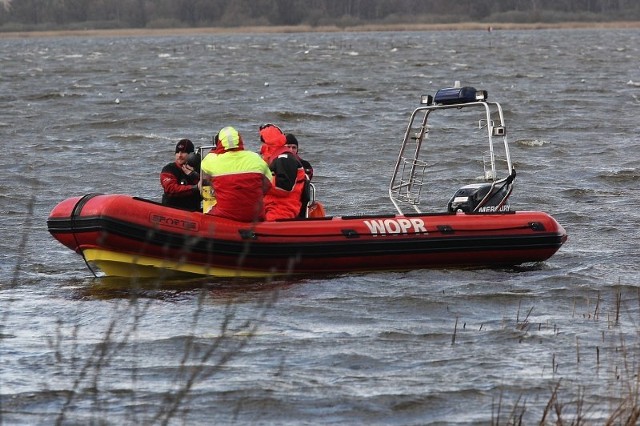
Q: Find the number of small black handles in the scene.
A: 4